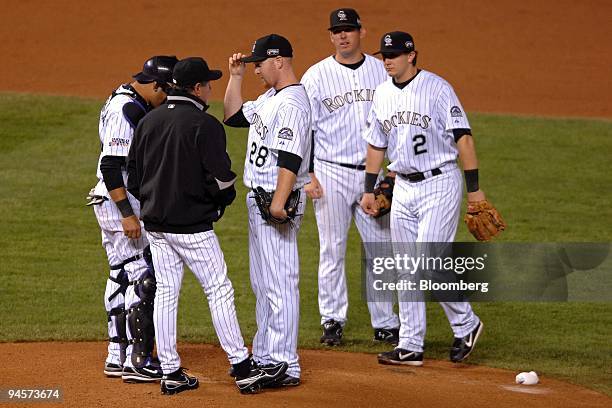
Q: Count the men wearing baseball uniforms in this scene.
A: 5